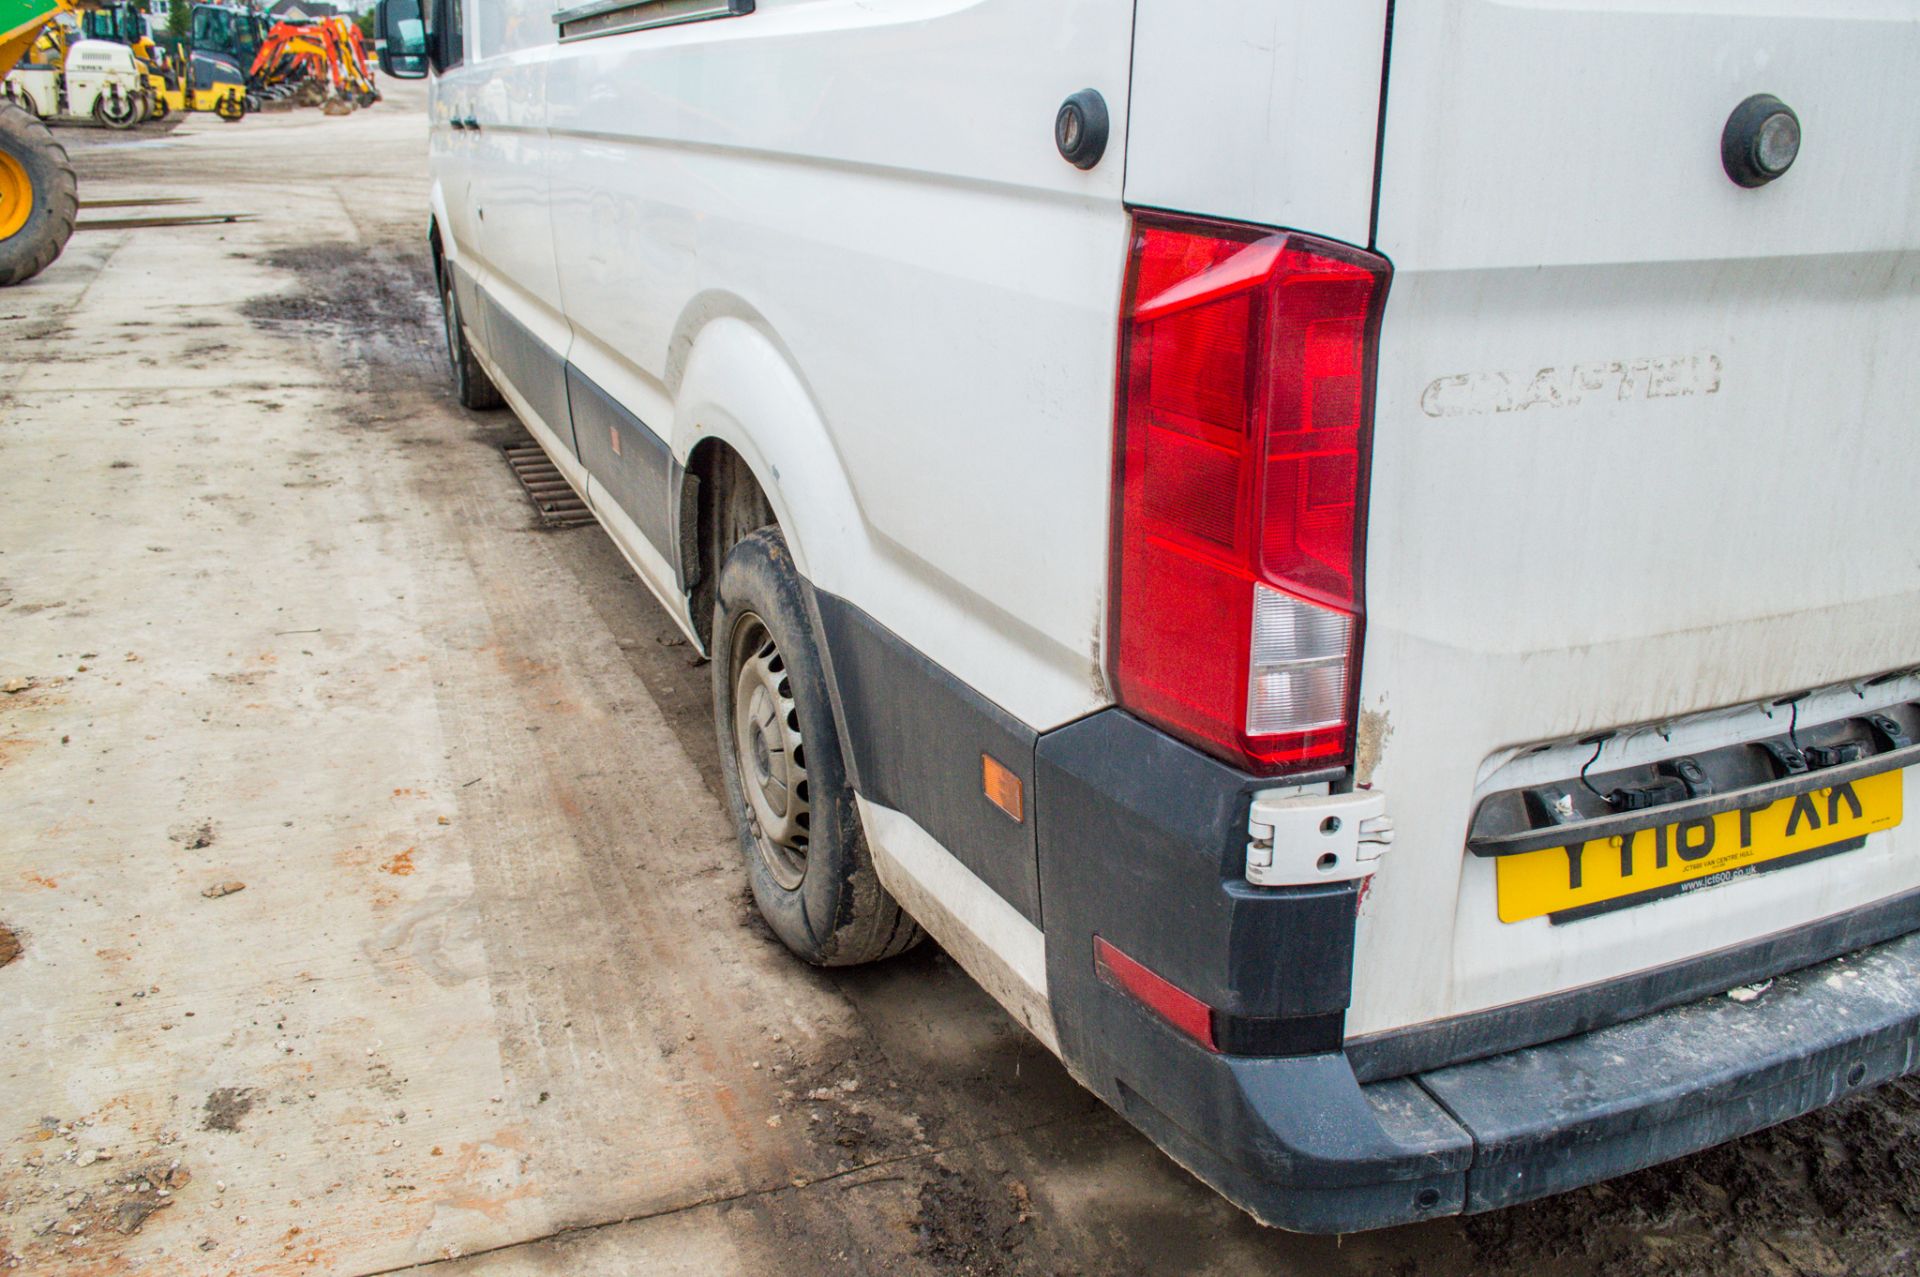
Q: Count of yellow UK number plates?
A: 1